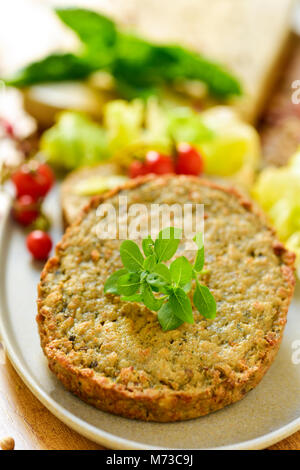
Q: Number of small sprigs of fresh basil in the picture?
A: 1